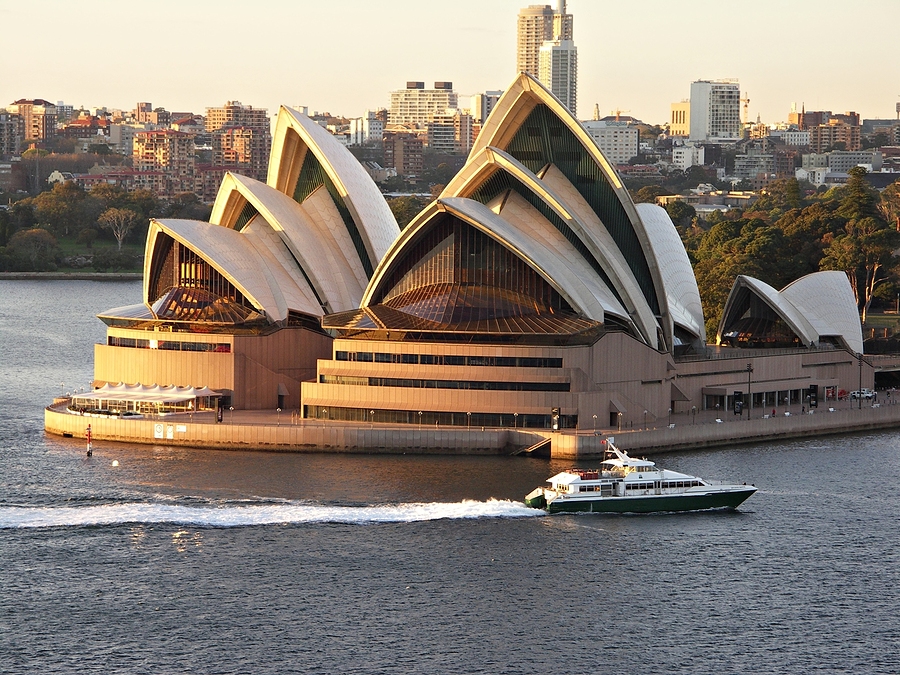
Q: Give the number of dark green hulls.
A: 1